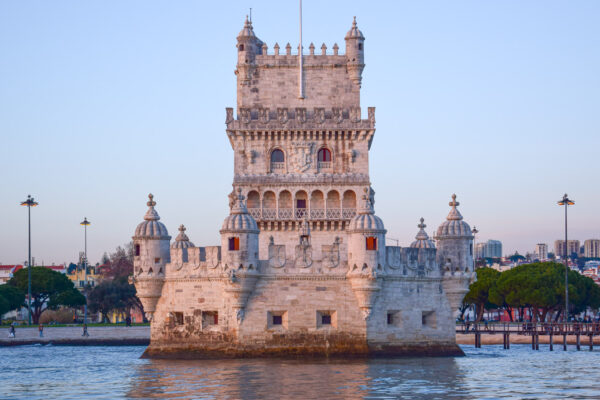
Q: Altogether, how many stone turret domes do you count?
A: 8